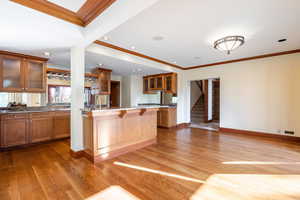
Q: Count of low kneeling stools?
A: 0